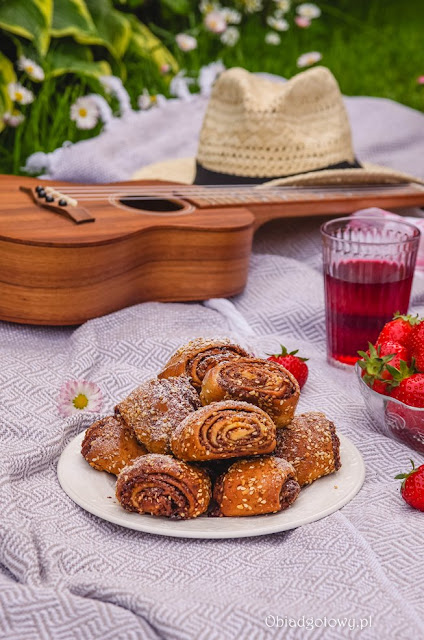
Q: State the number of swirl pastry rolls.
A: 8